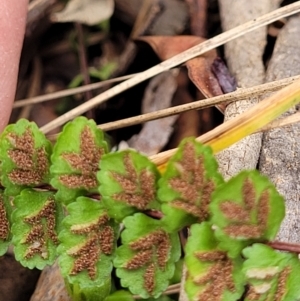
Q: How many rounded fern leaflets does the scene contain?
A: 11